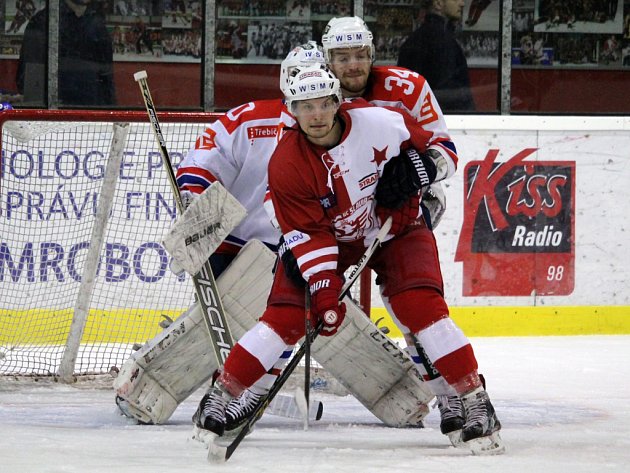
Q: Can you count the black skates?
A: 4